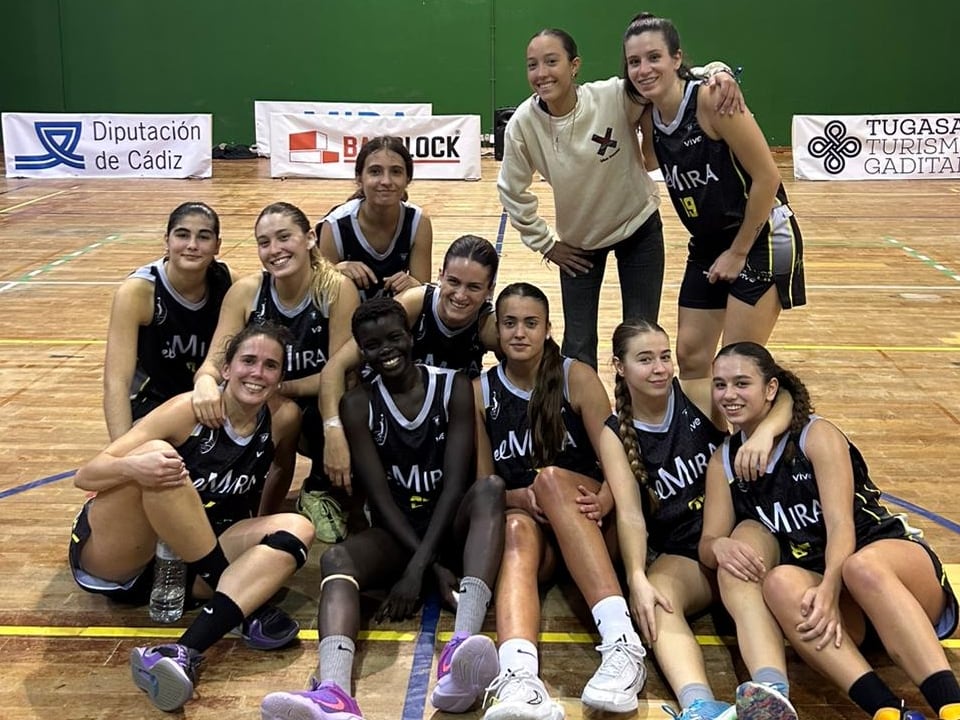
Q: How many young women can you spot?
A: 11